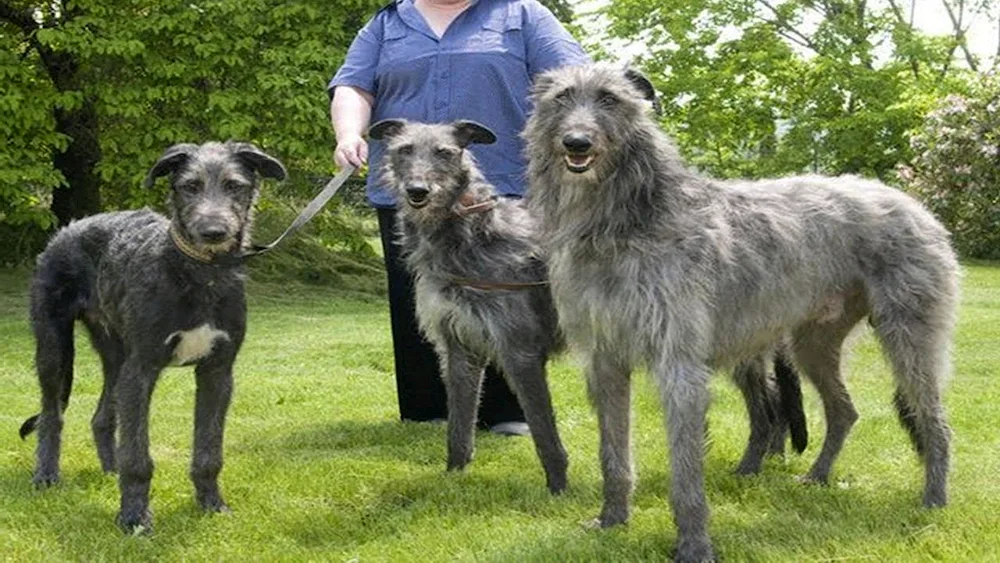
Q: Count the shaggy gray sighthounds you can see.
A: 3